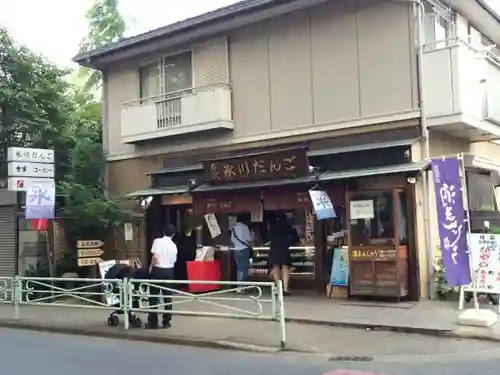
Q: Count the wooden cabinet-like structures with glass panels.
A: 1